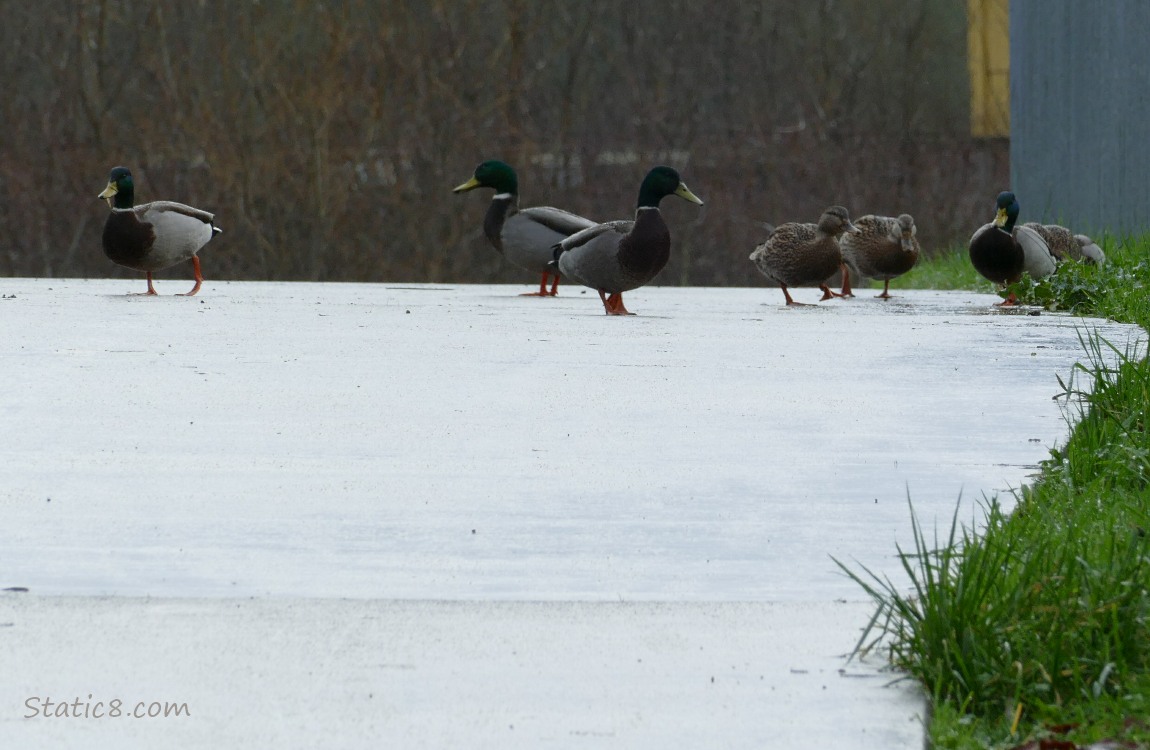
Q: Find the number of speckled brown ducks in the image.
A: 3